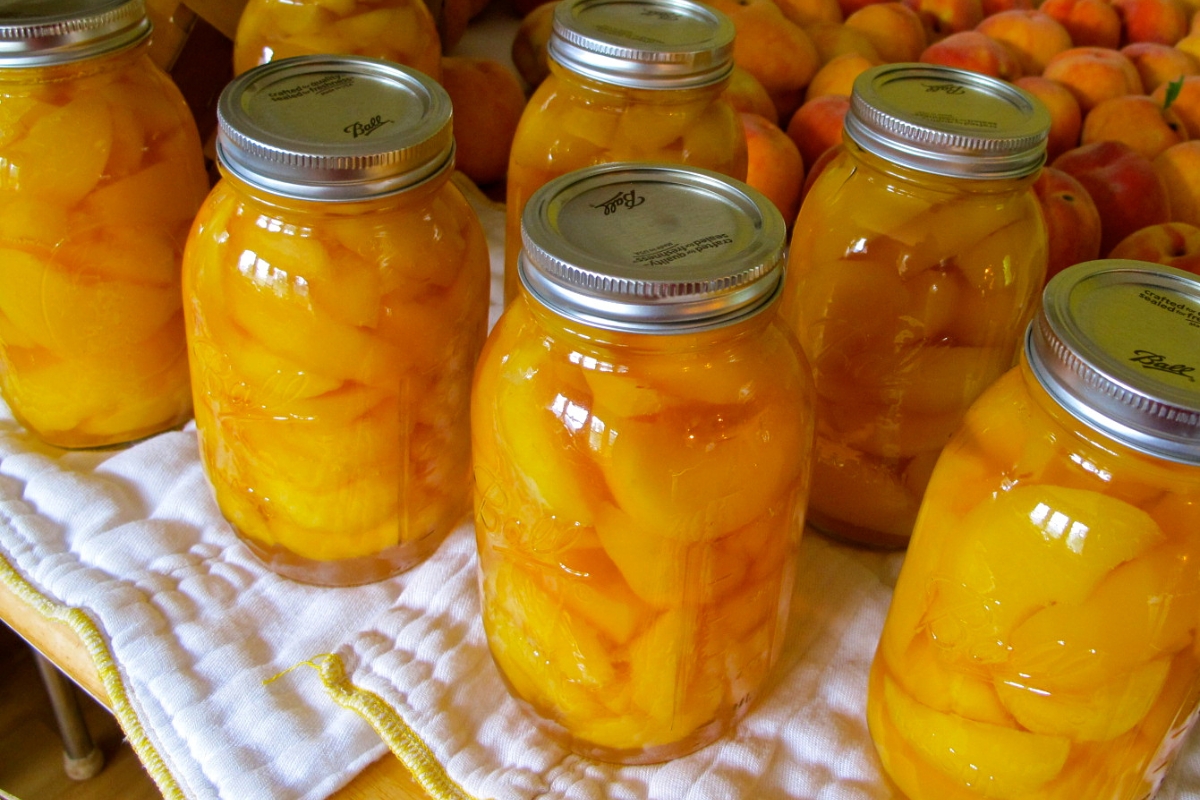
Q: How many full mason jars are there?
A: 7